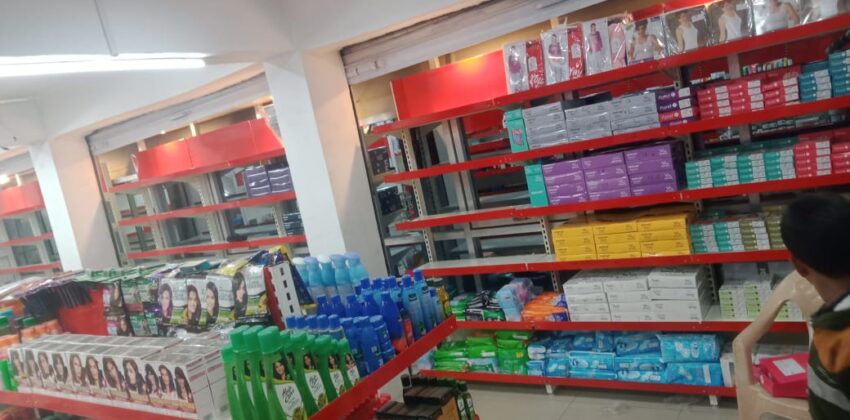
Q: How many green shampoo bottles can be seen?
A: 10